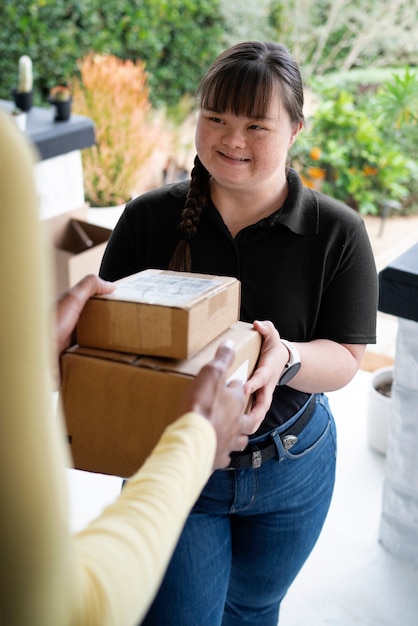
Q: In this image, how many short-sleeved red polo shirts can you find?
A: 0